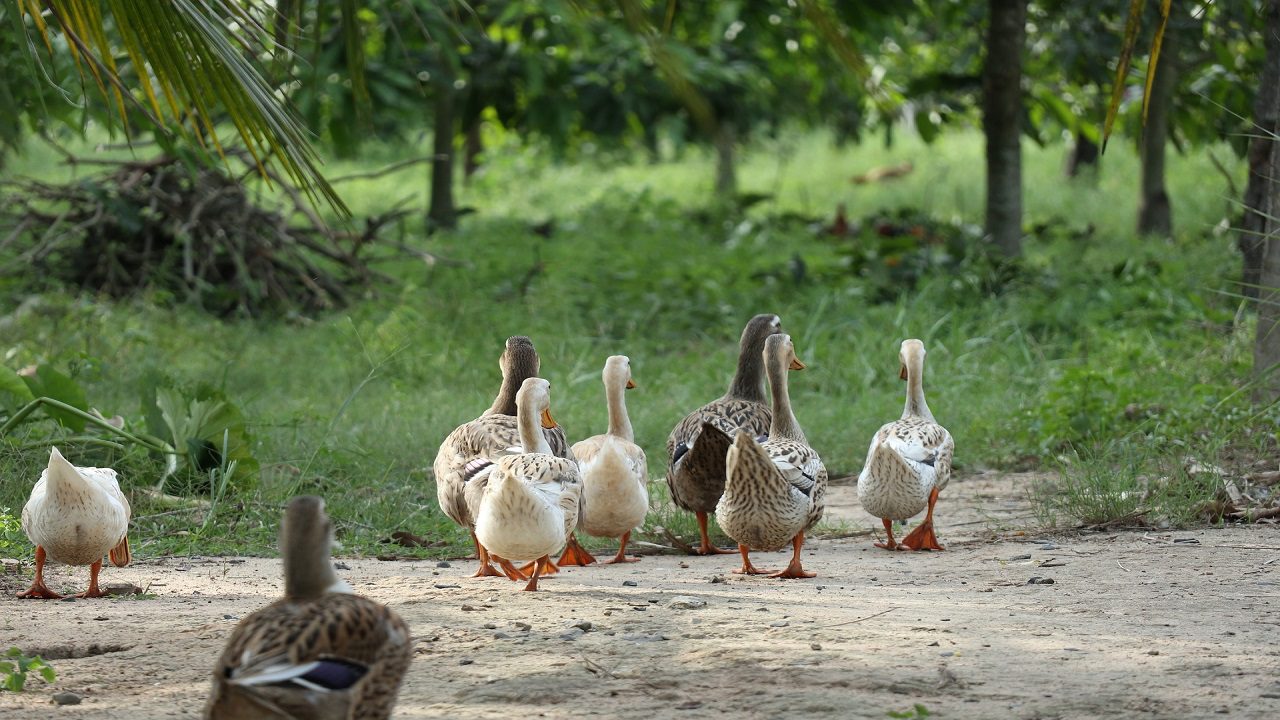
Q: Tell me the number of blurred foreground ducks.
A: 1